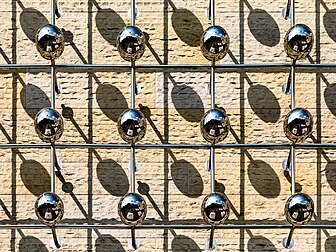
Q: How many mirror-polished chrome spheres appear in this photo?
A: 12